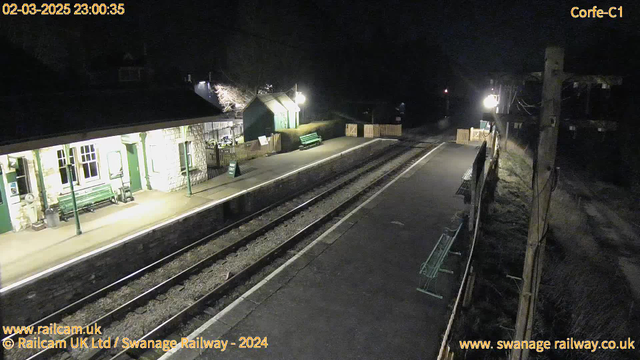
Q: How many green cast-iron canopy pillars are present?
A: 2